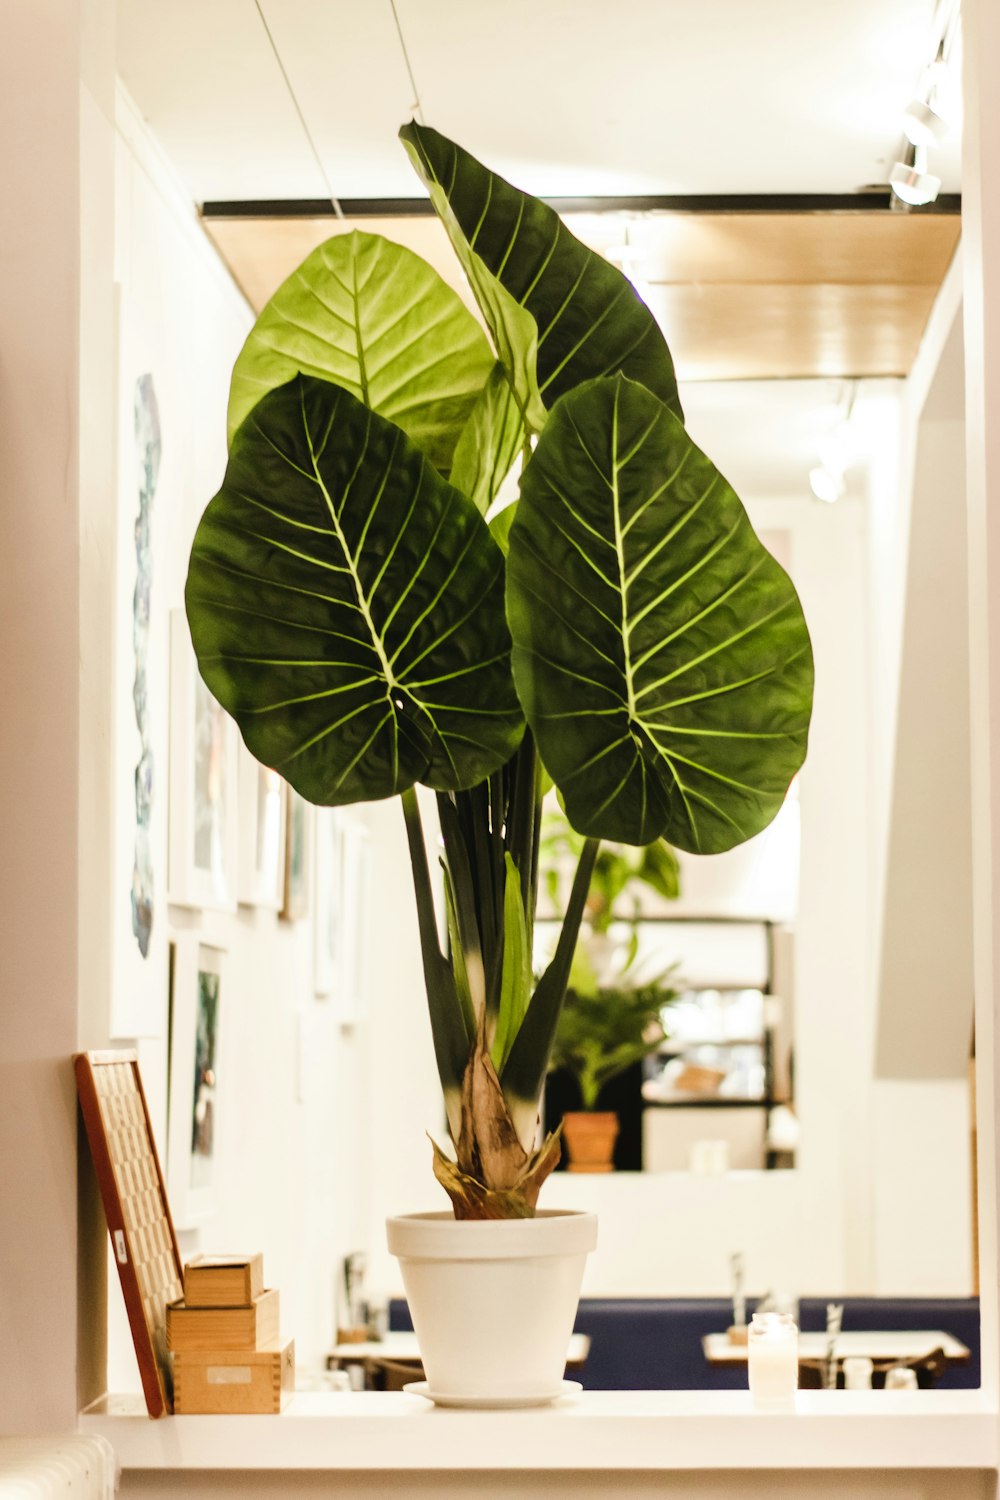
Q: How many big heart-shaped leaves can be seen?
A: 4